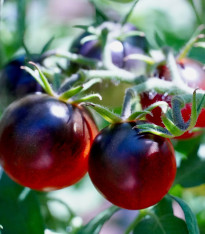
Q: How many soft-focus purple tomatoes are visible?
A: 2